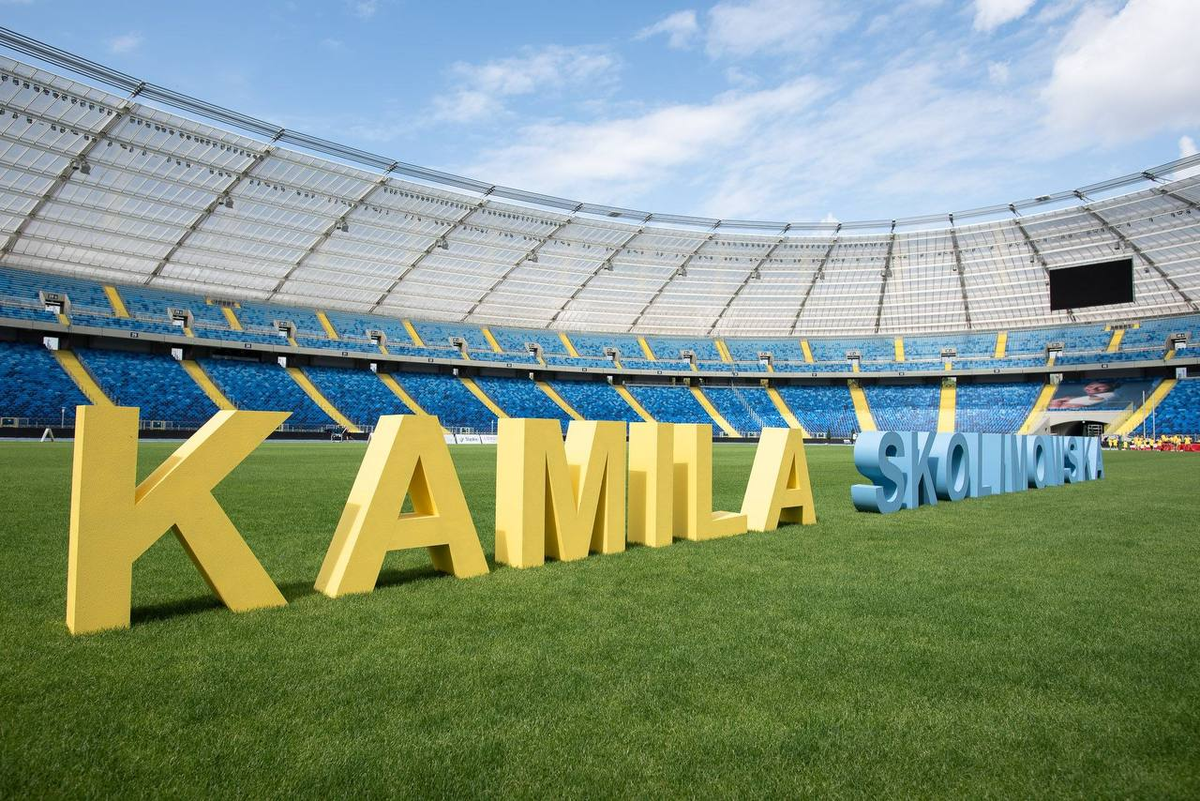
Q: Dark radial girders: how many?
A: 14